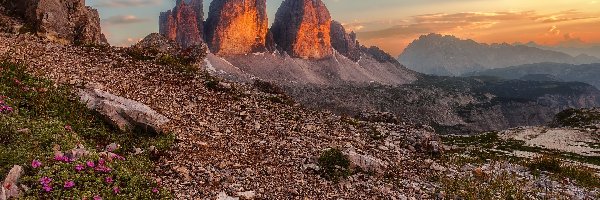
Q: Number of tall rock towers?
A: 3